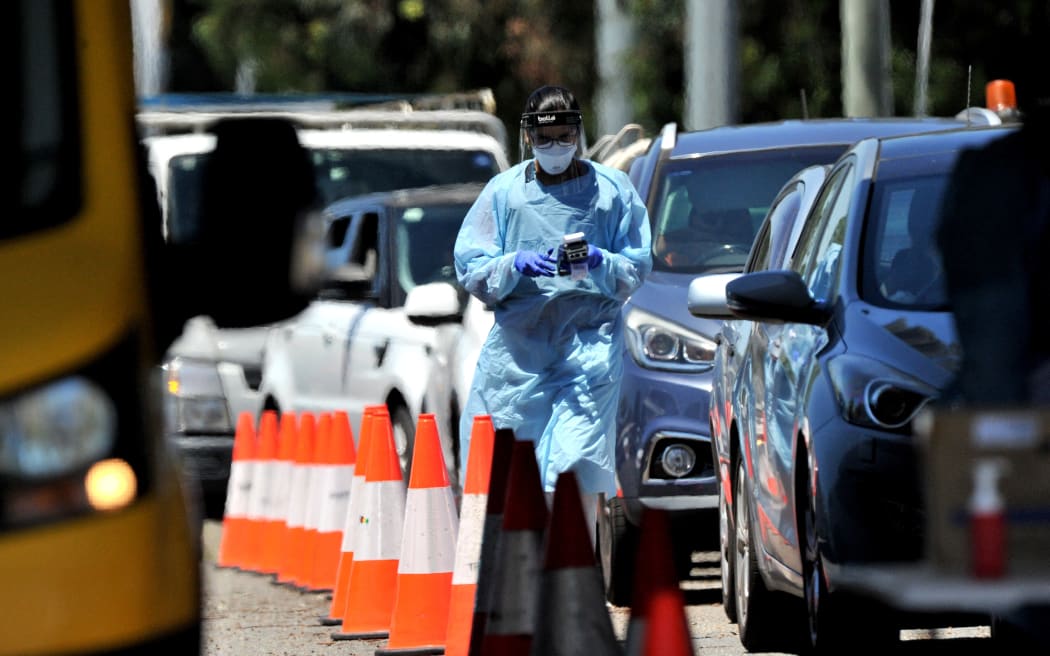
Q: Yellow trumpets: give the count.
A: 0